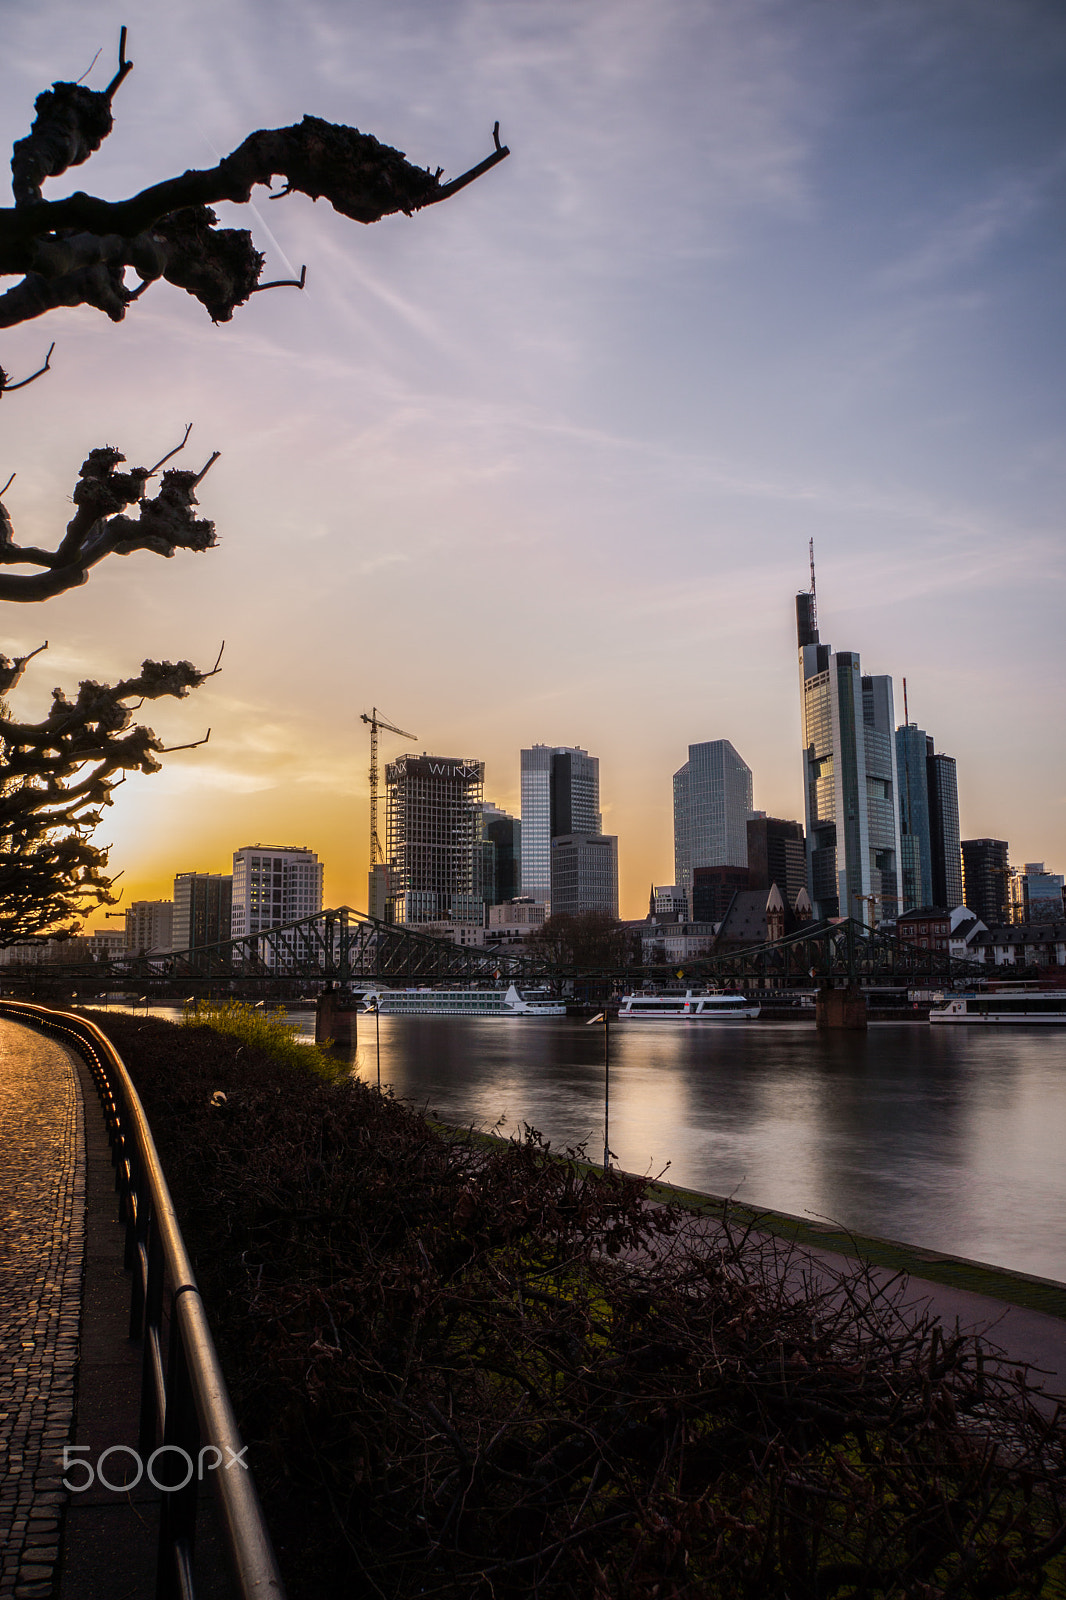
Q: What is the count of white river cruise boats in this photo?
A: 3